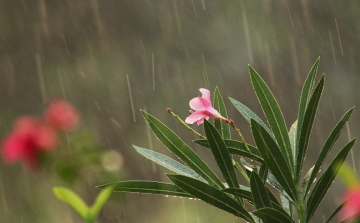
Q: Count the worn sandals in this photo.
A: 0